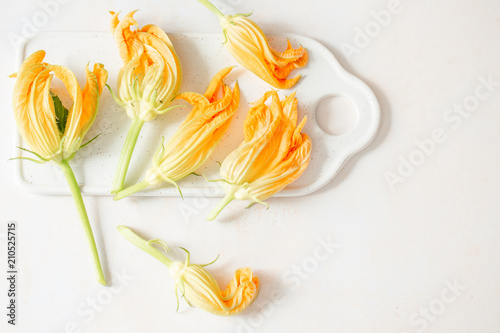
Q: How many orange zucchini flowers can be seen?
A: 6